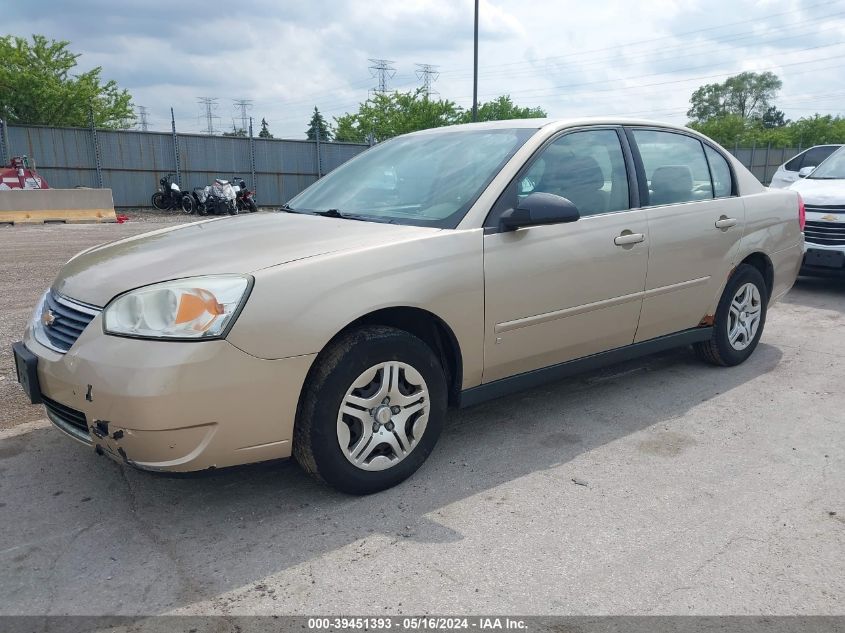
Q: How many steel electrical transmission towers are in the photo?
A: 5